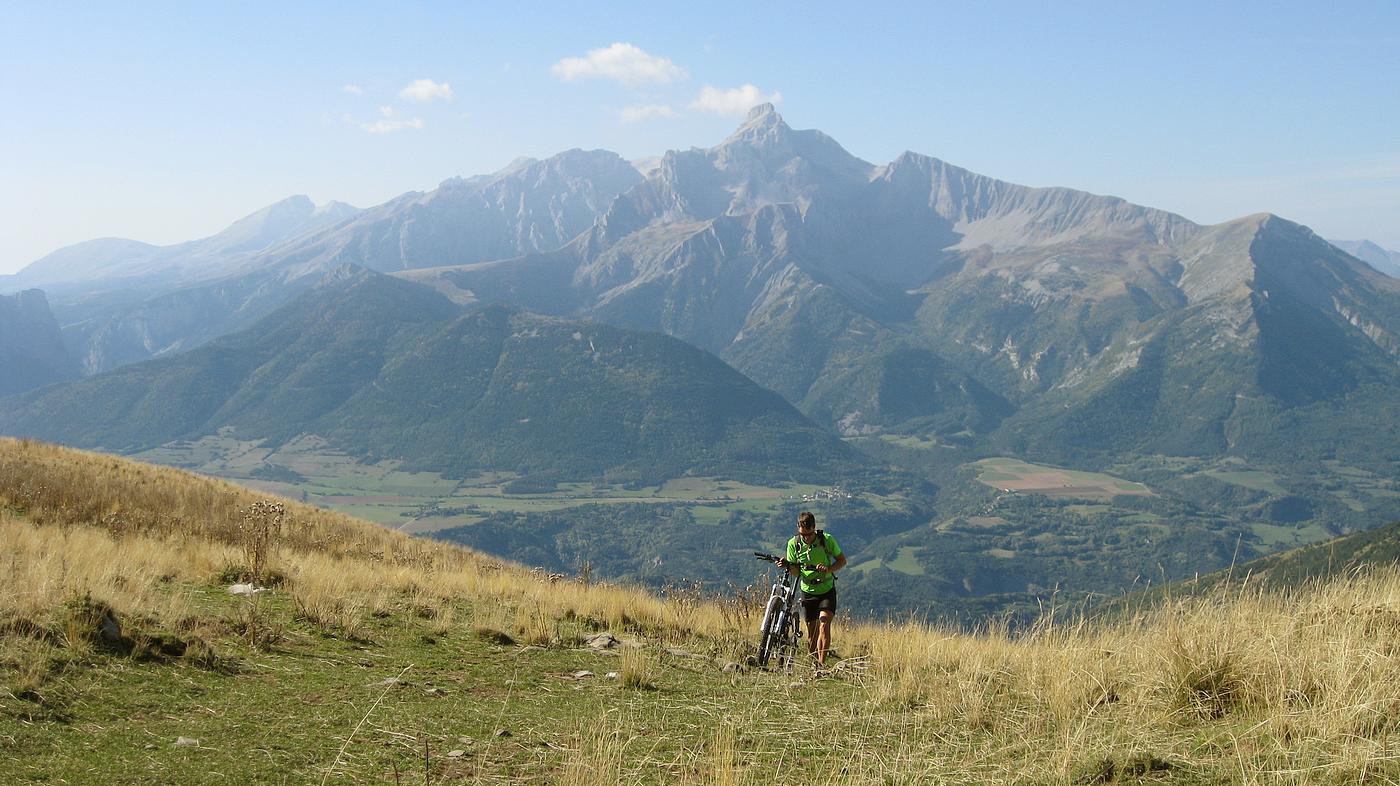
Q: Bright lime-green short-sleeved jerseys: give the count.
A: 1